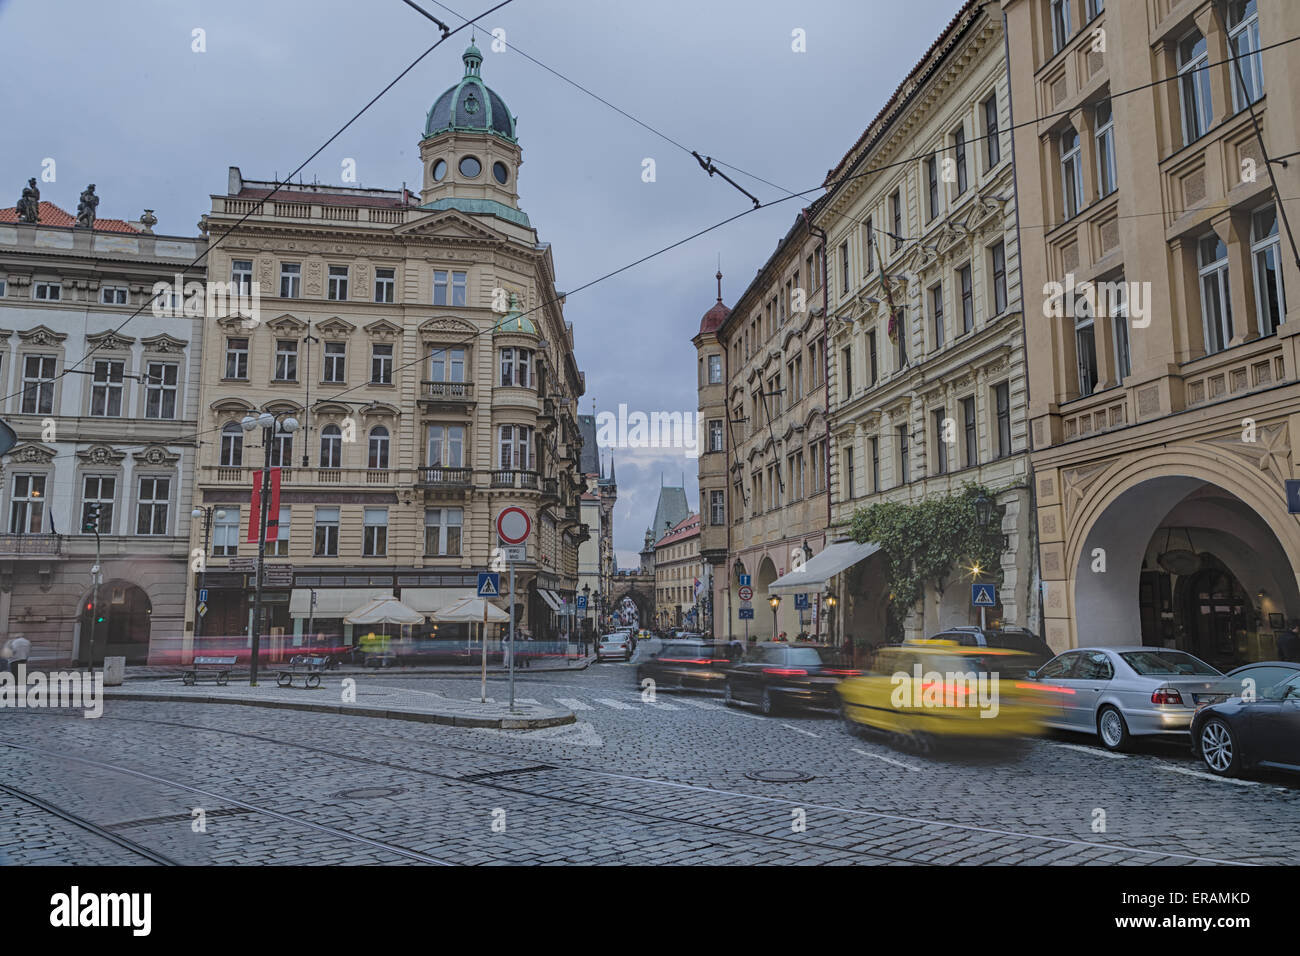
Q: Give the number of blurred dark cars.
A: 2